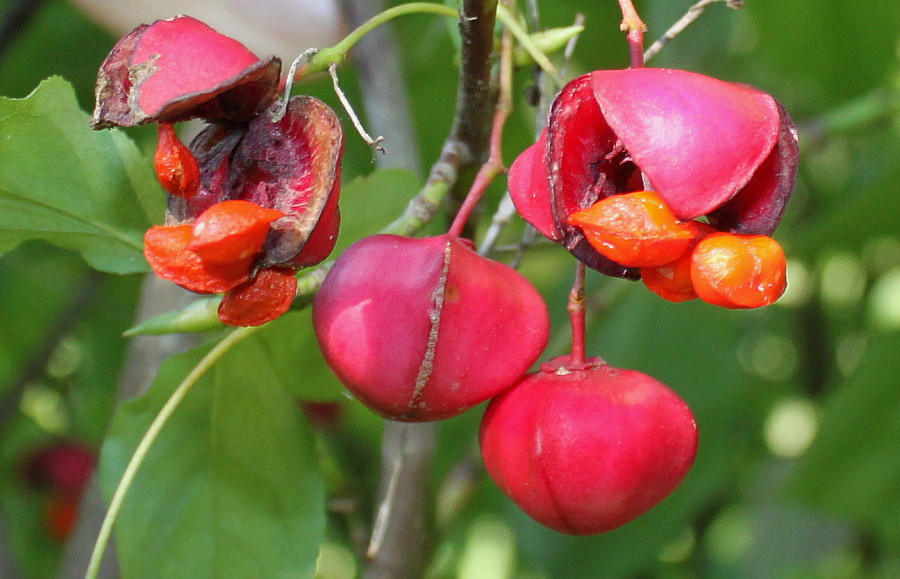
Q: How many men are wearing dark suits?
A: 0